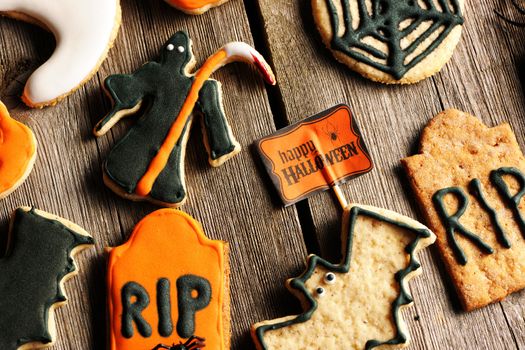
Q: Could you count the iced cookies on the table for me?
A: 9